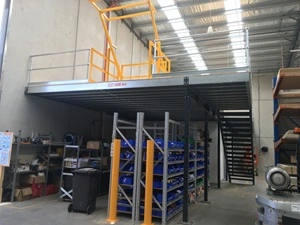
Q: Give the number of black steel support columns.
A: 3